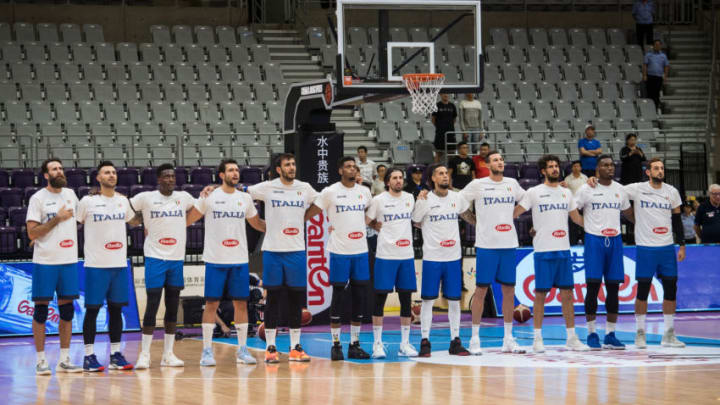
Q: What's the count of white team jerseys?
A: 12